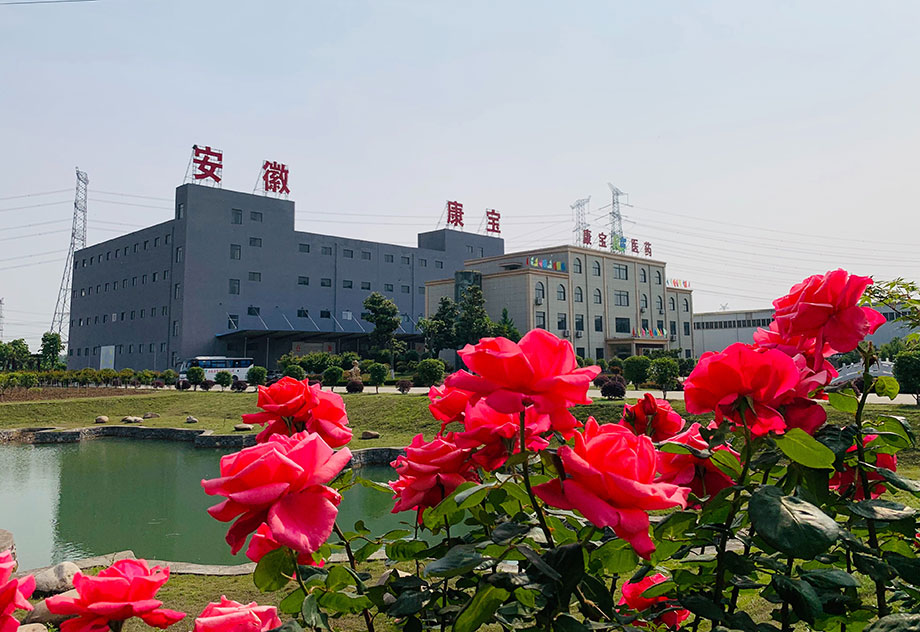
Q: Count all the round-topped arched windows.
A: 12